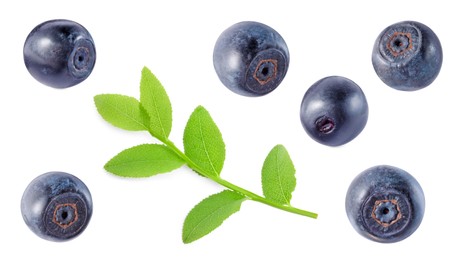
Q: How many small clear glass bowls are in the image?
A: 0